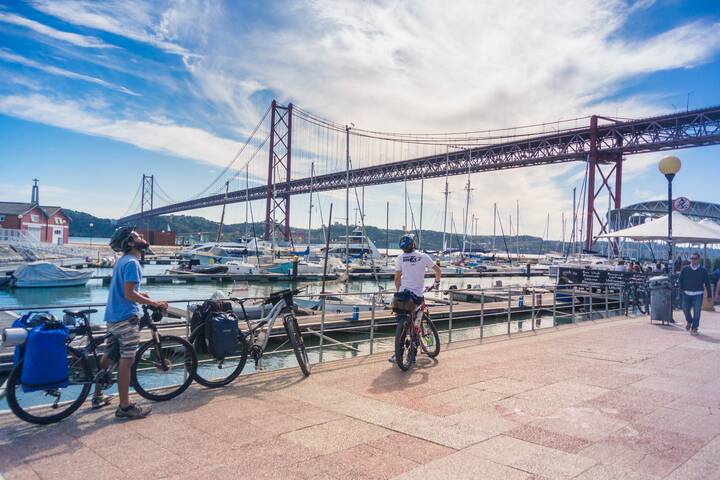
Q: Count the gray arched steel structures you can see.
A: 1